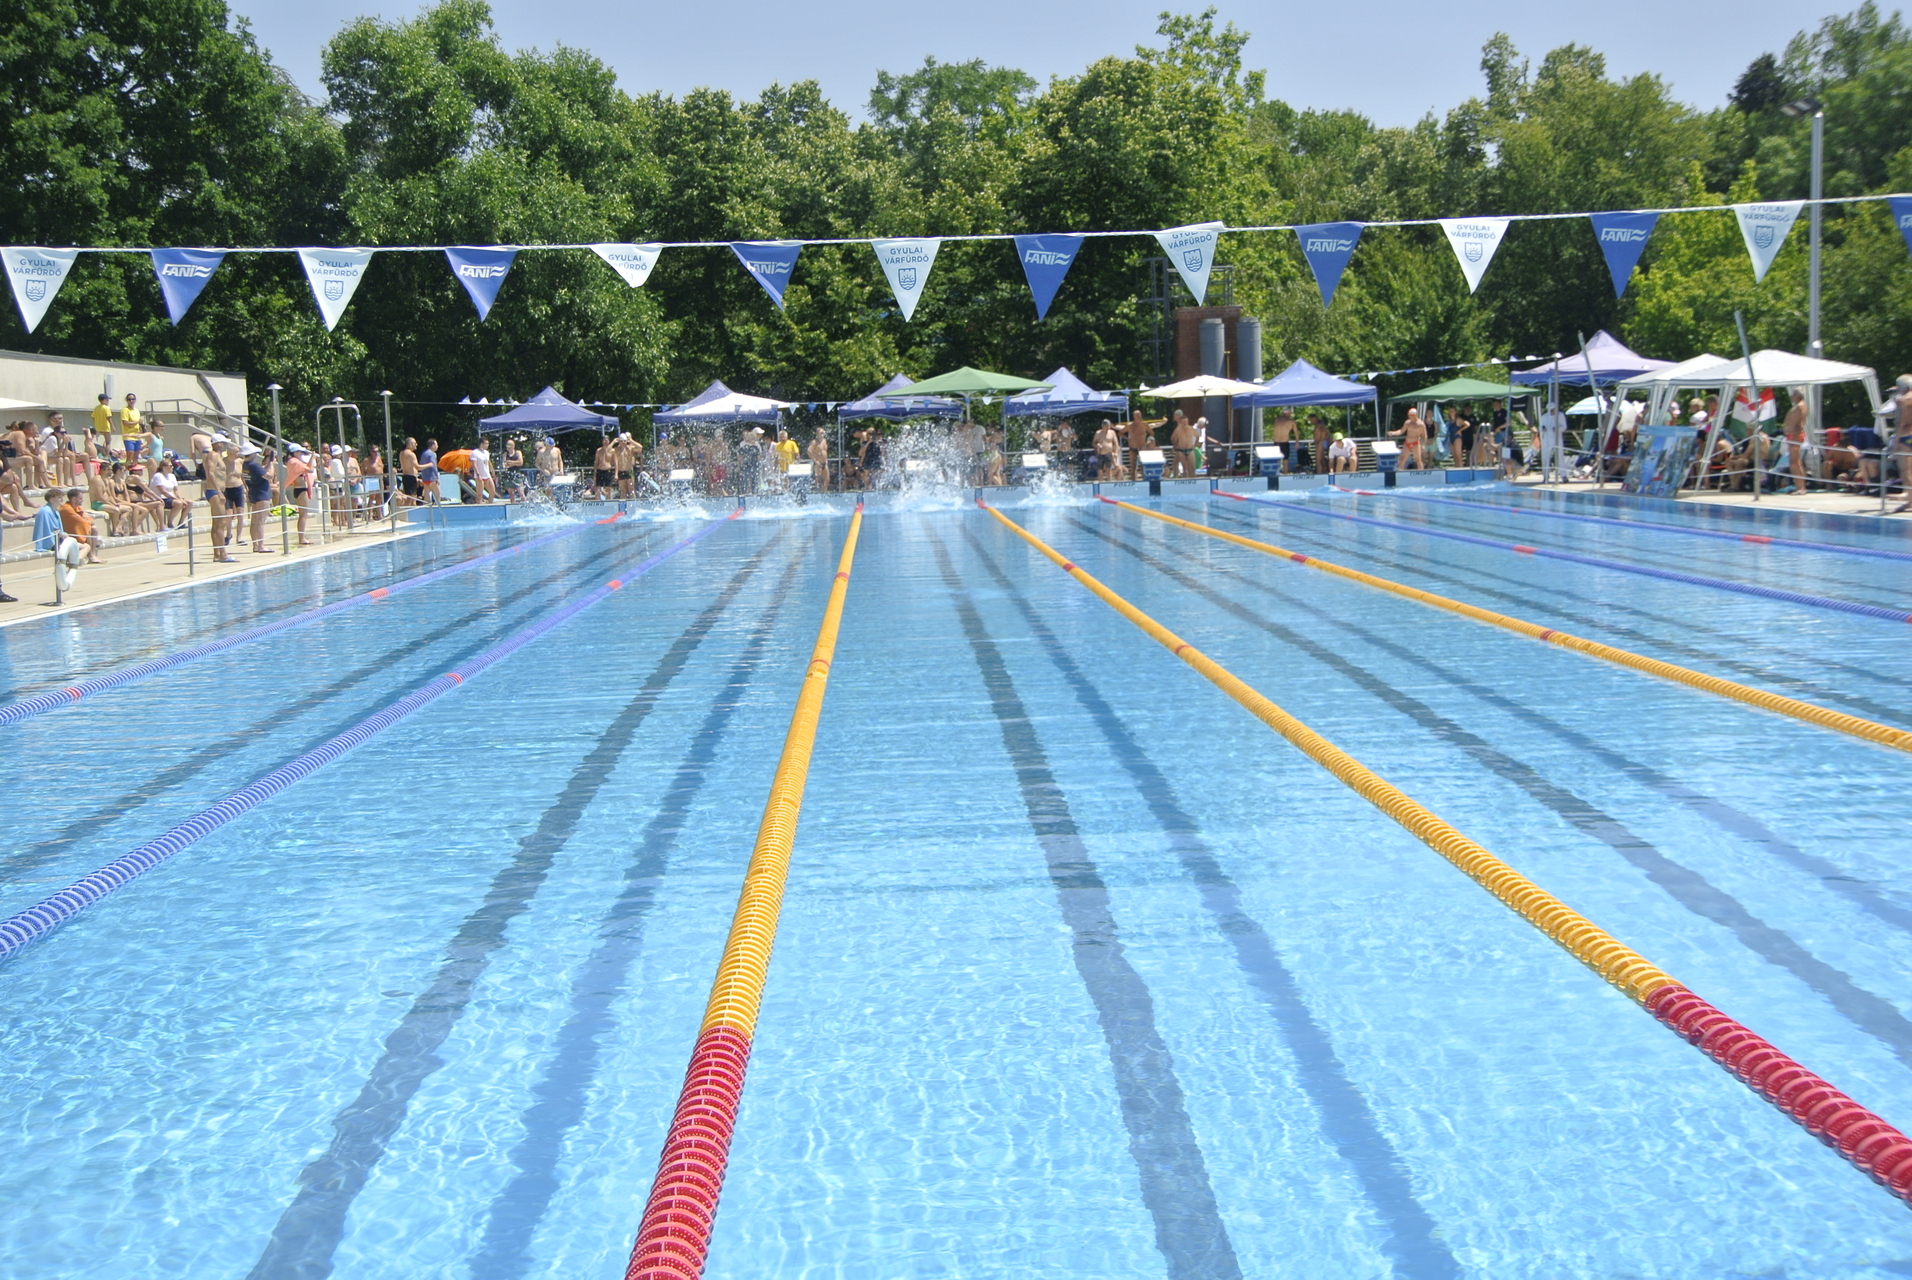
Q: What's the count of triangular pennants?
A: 14